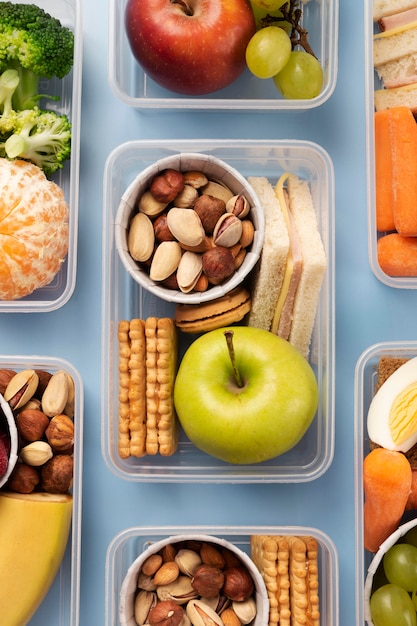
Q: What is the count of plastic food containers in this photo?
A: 7